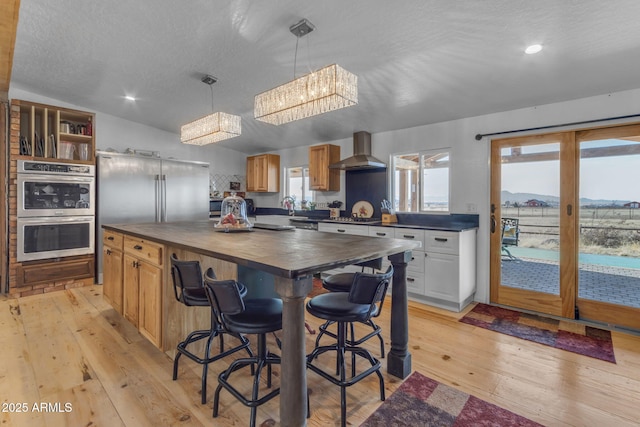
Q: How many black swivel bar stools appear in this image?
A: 4